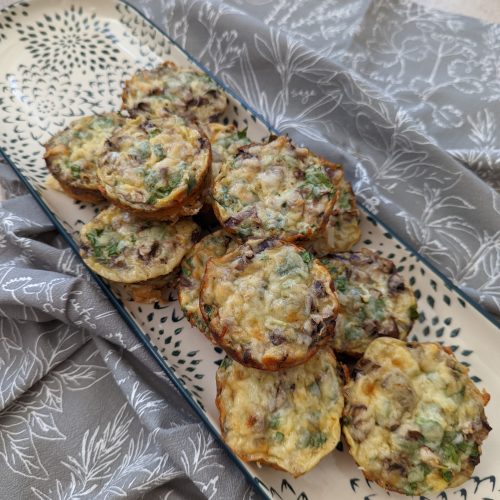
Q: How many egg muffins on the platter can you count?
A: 12